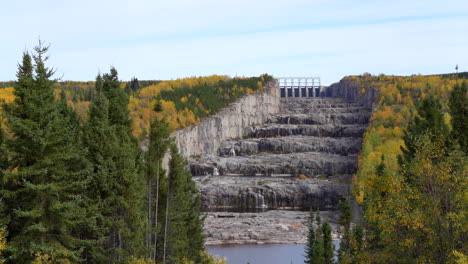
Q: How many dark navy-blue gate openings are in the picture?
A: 6